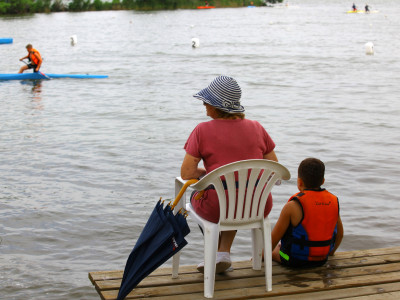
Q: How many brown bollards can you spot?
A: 0